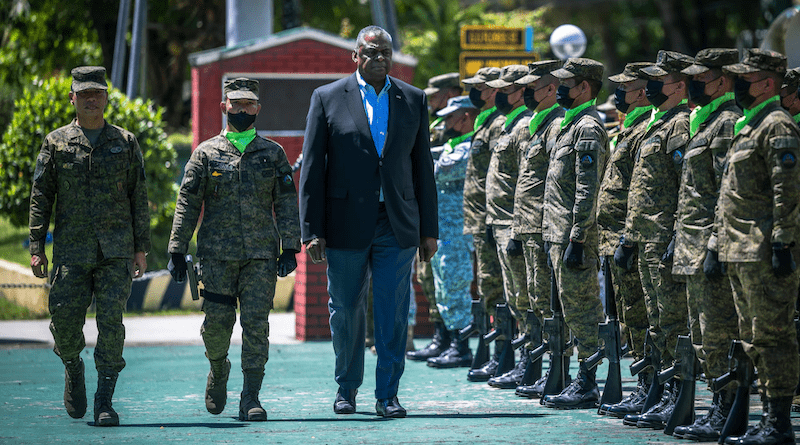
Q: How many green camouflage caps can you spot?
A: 12